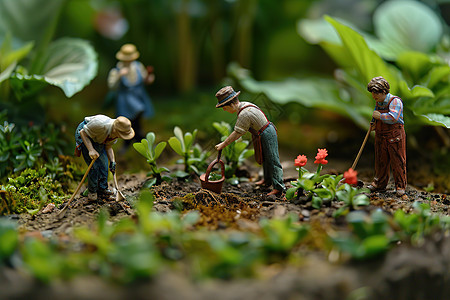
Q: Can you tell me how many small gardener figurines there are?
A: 4